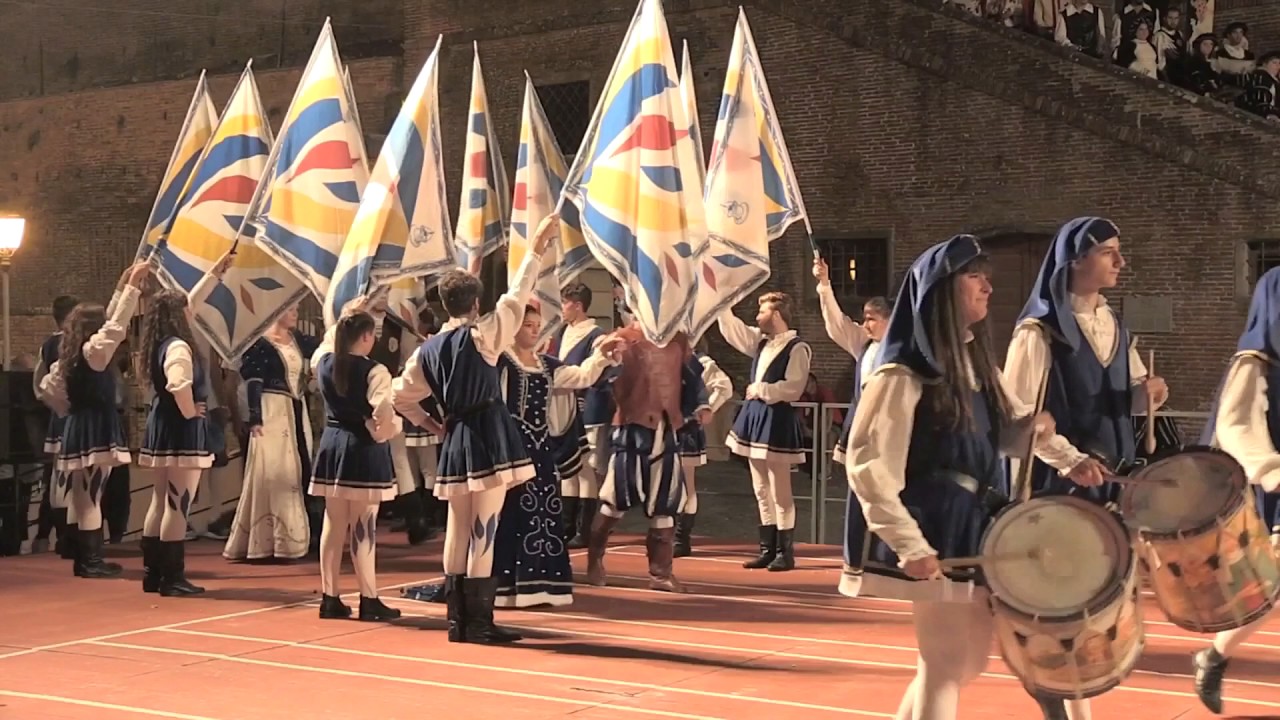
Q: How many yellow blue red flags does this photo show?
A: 10